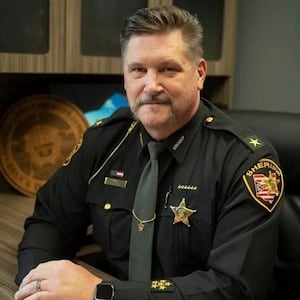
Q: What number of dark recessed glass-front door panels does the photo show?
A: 3